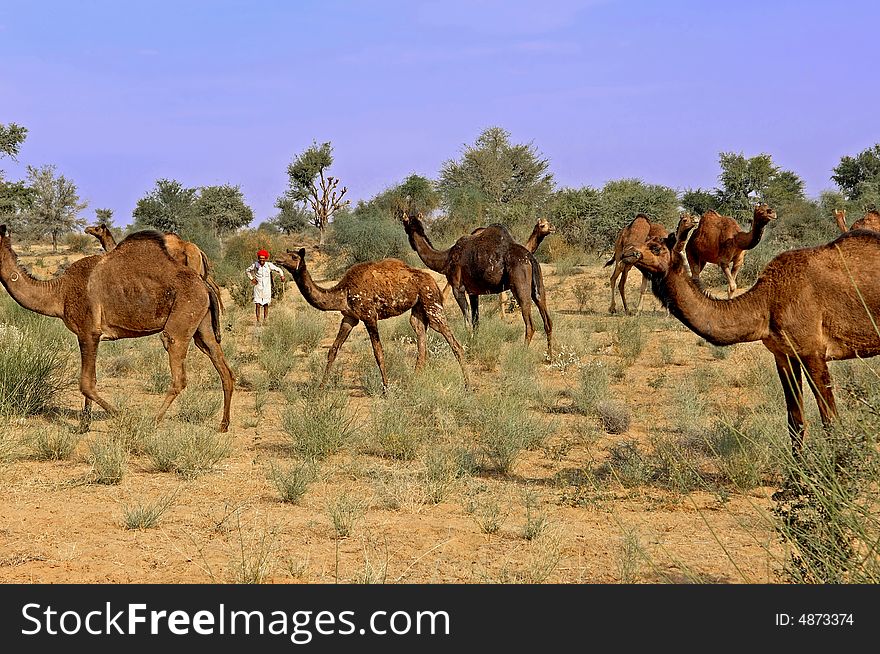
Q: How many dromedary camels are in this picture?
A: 9